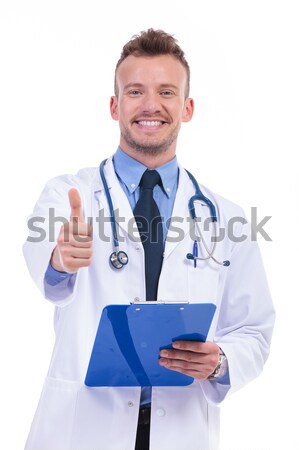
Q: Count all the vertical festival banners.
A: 0